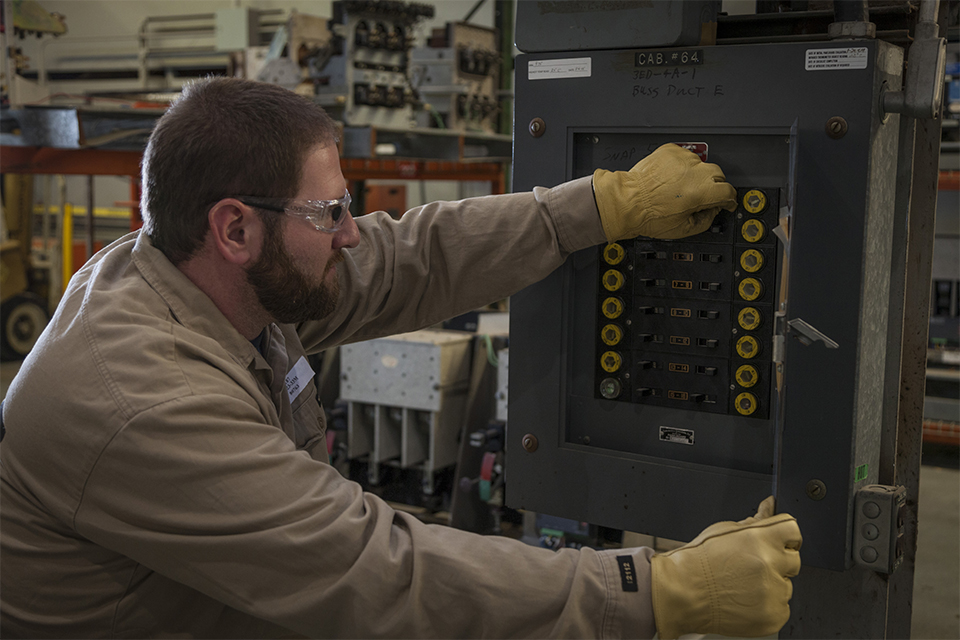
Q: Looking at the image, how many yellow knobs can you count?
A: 13